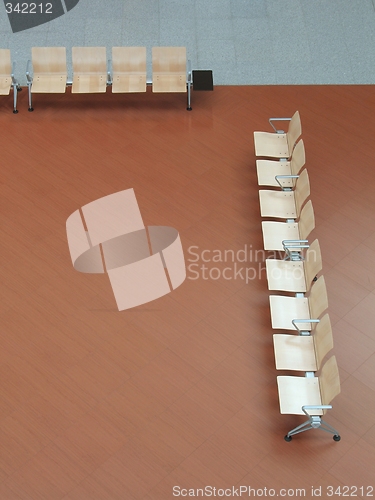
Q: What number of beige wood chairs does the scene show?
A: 13